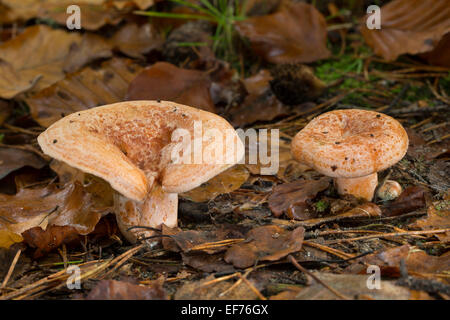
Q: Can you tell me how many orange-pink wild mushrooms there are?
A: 2